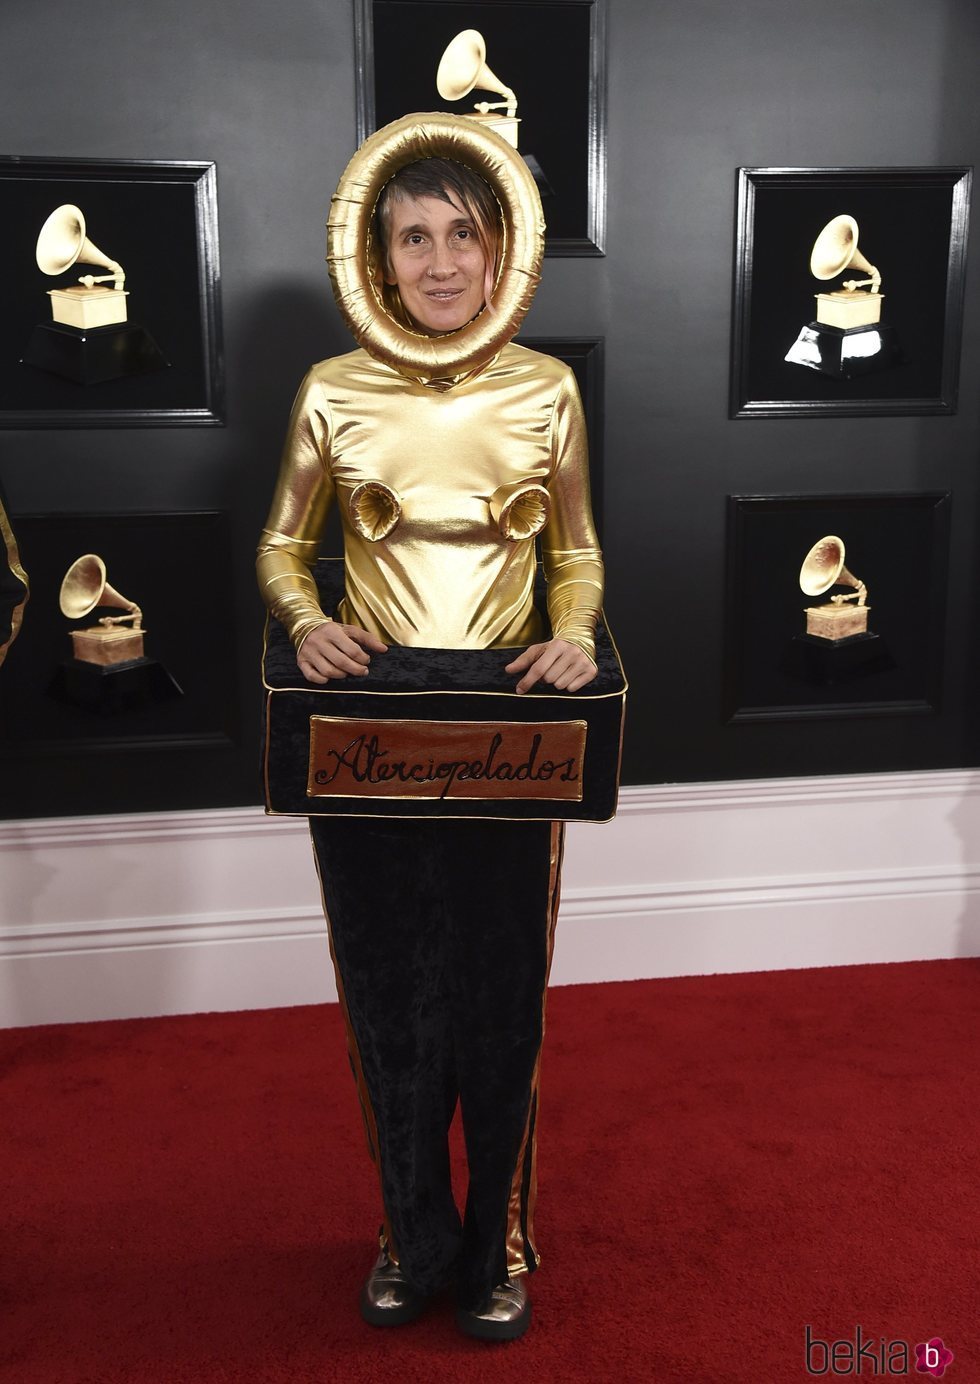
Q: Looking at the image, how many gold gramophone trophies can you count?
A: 5